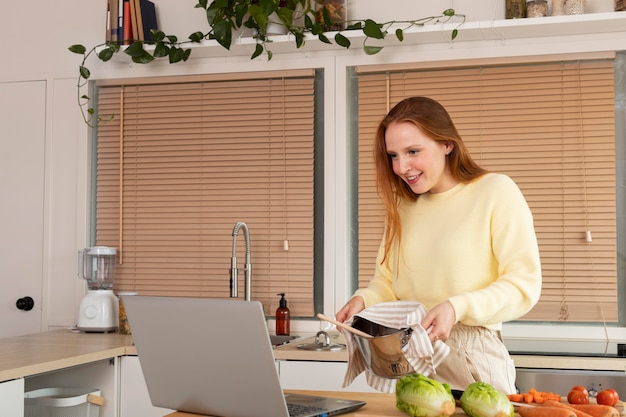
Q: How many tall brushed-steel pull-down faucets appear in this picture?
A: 1